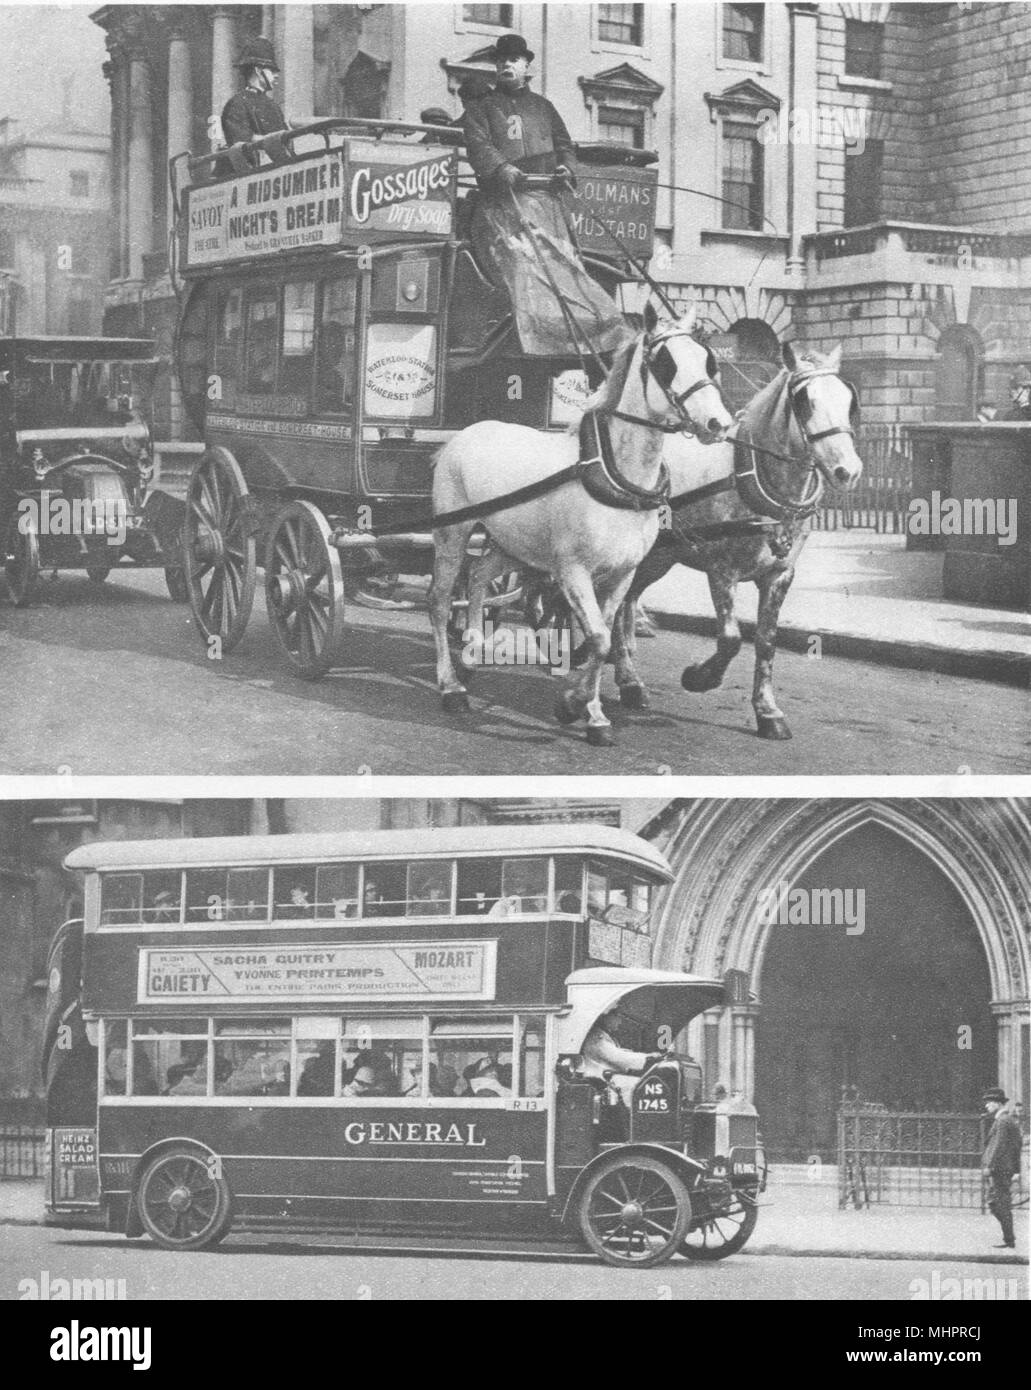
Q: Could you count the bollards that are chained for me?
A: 0